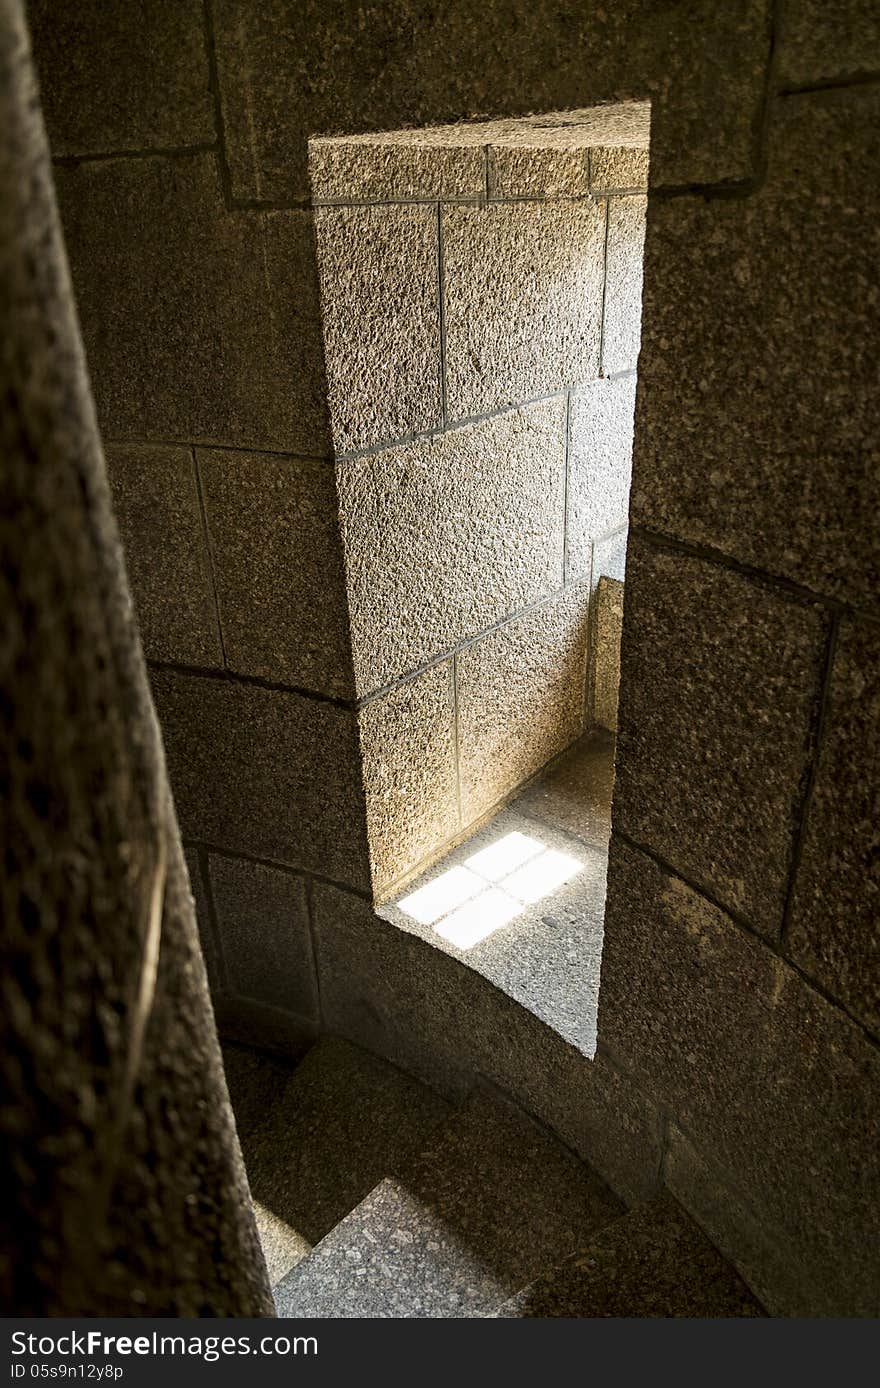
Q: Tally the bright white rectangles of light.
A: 4